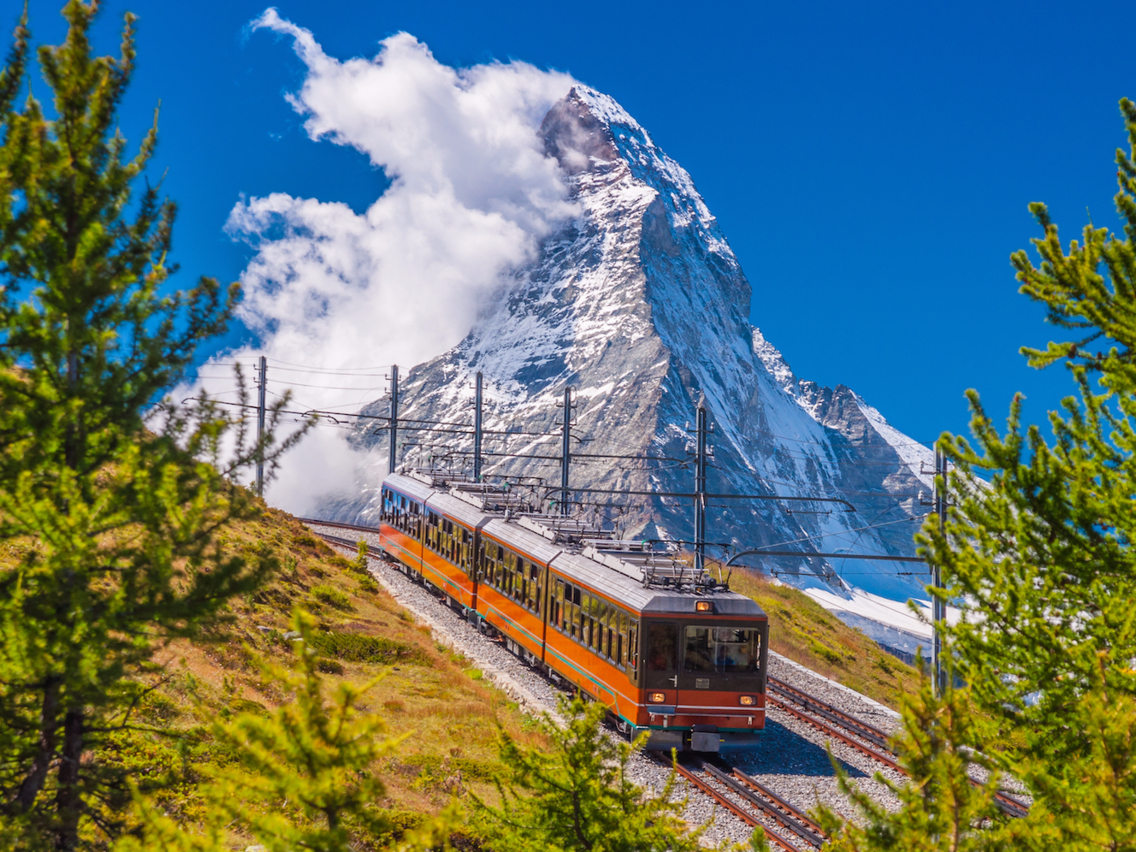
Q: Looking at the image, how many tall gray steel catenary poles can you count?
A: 6